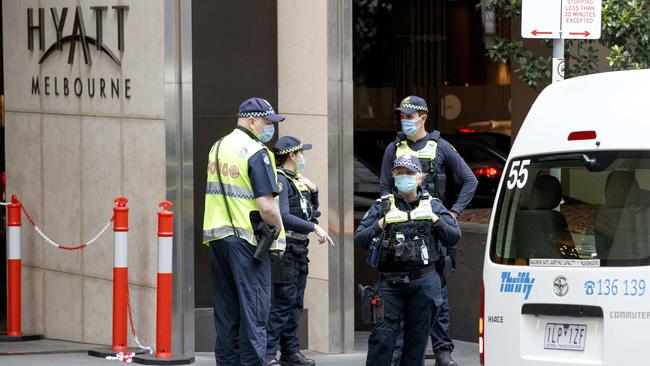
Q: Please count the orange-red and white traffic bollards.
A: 3